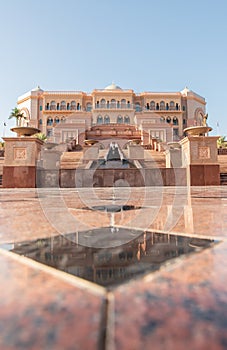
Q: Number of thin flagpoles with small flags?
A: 2